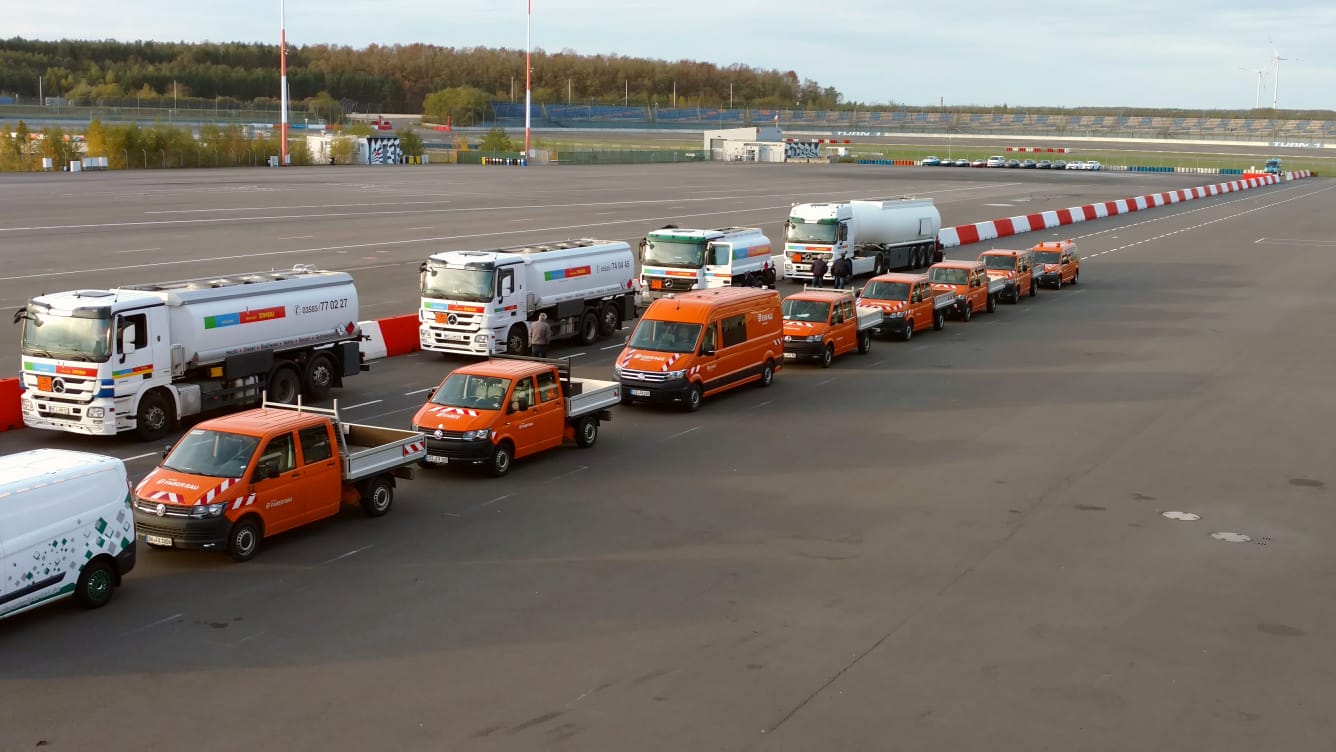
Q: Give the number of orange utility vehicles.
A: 8